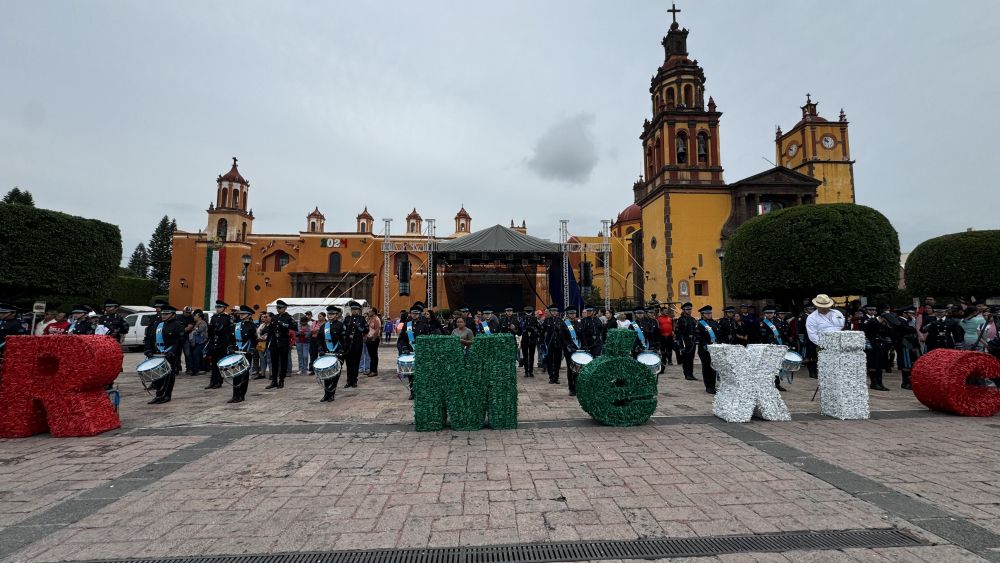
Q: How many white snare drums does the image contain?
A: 7